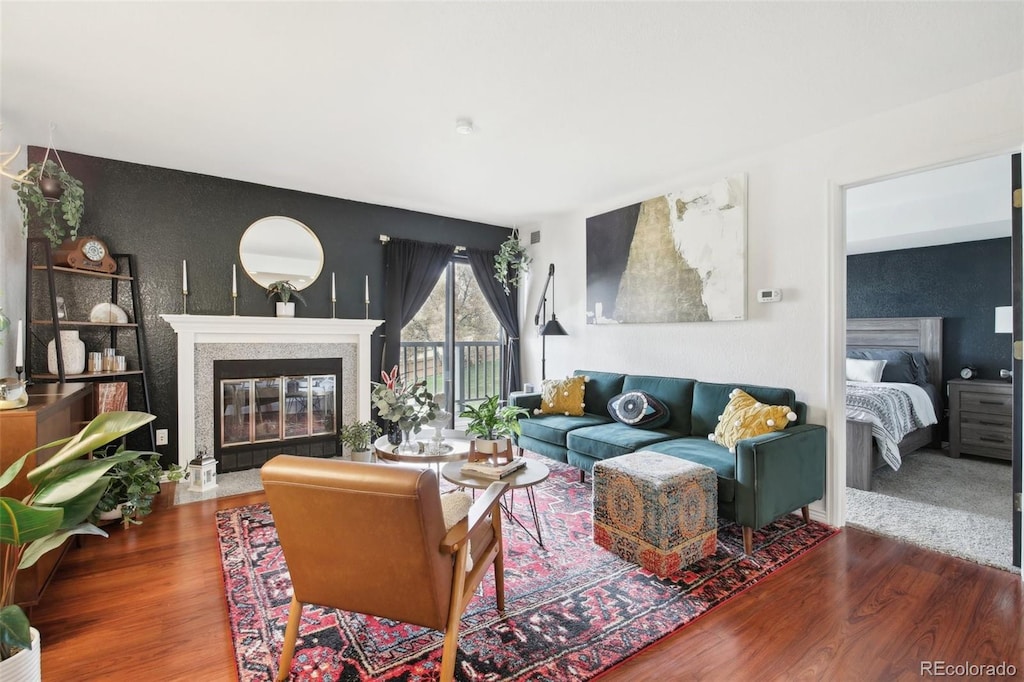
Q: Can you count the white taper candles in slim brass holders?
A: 4